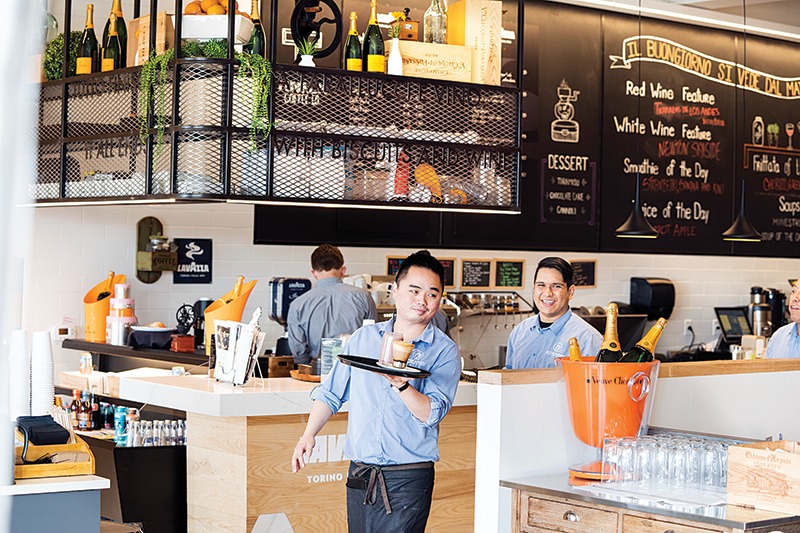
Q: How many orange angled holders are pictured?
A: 2